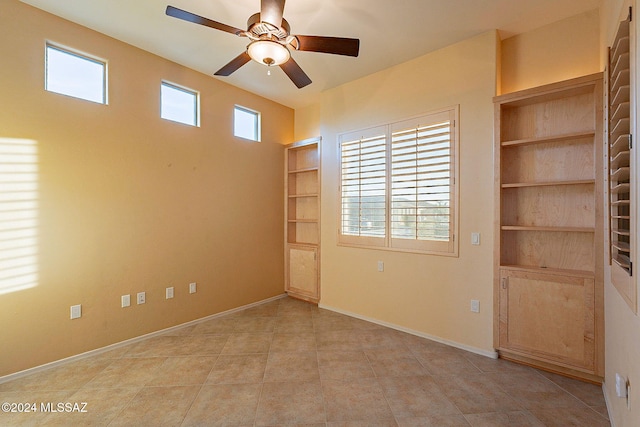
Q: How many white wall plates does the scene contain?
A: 9